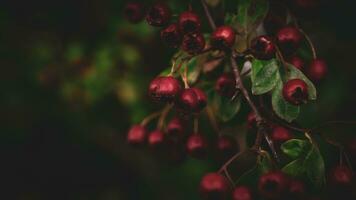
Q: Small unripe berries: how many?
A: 0